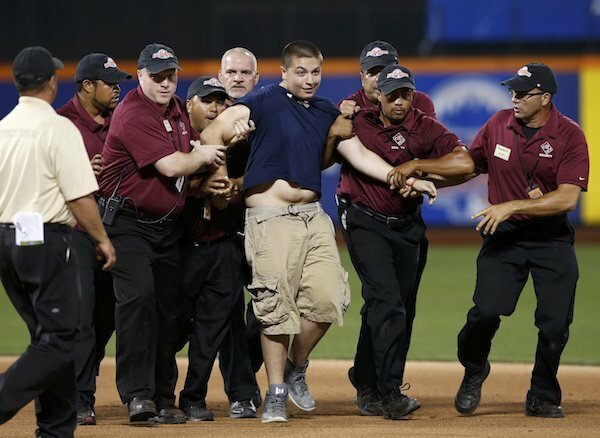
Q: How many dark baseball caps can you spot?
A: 7